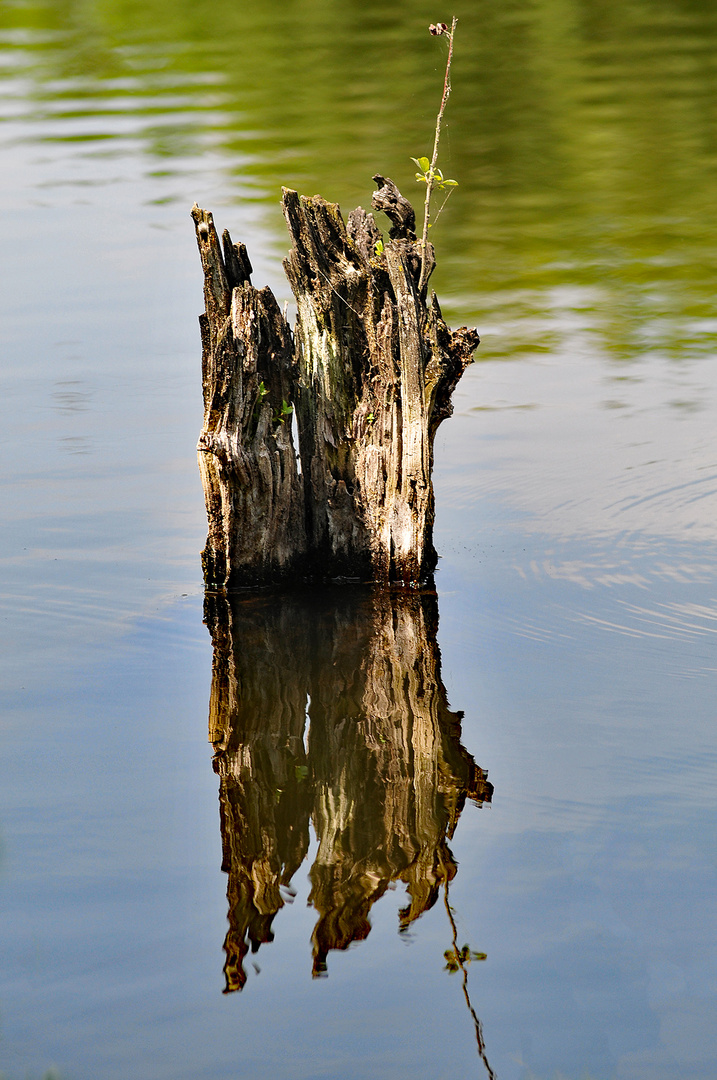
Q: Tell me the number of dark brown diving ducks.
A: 0